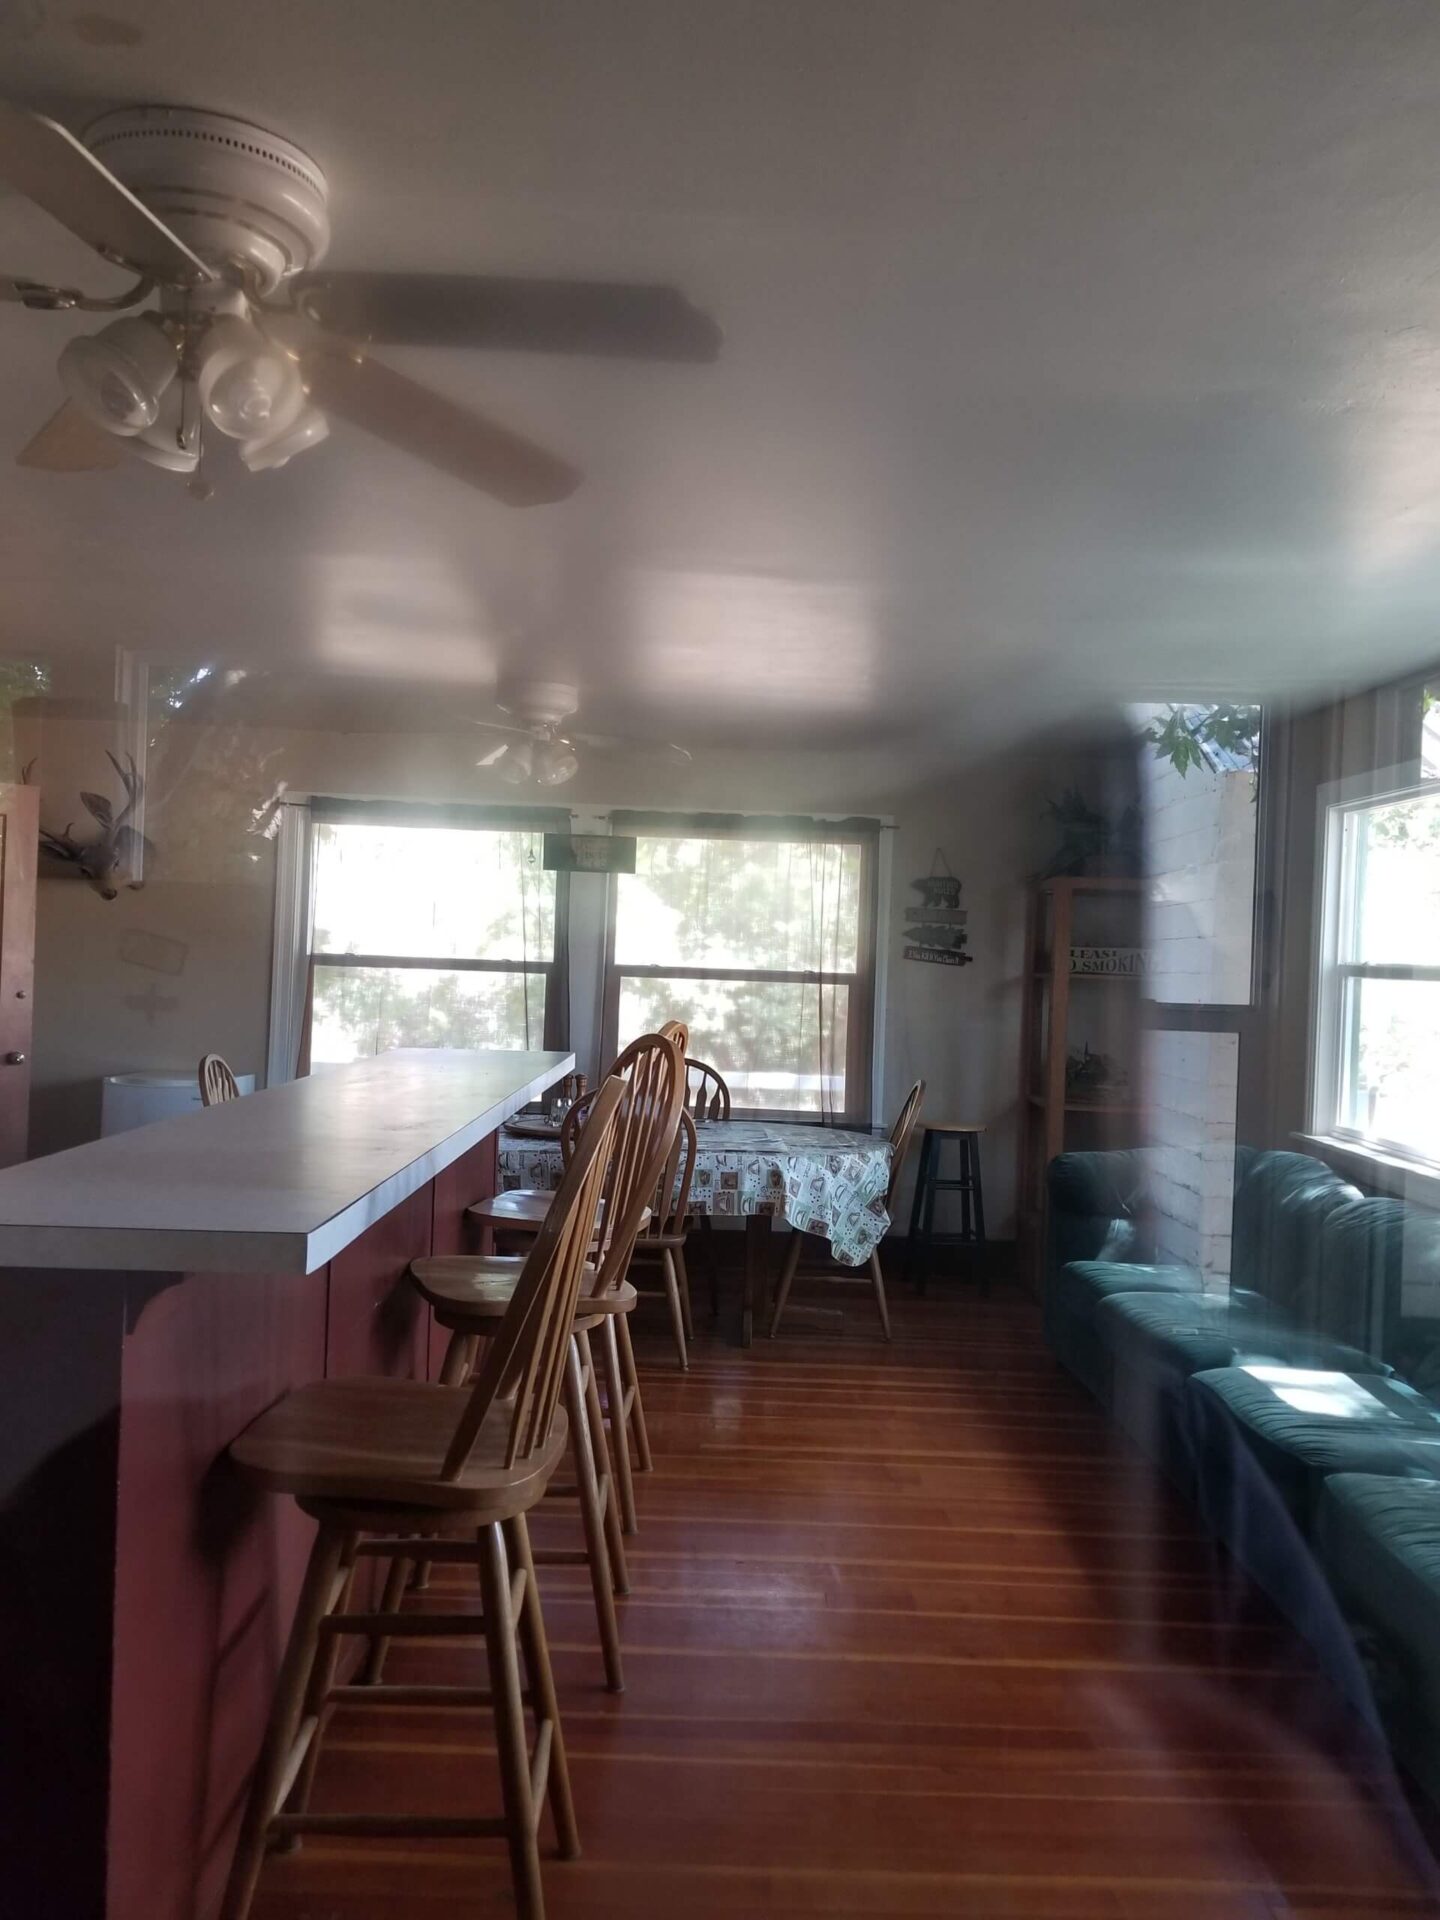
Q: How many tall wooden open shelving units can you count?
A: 1